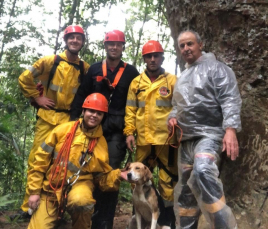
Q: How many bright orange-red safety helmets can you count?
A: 4